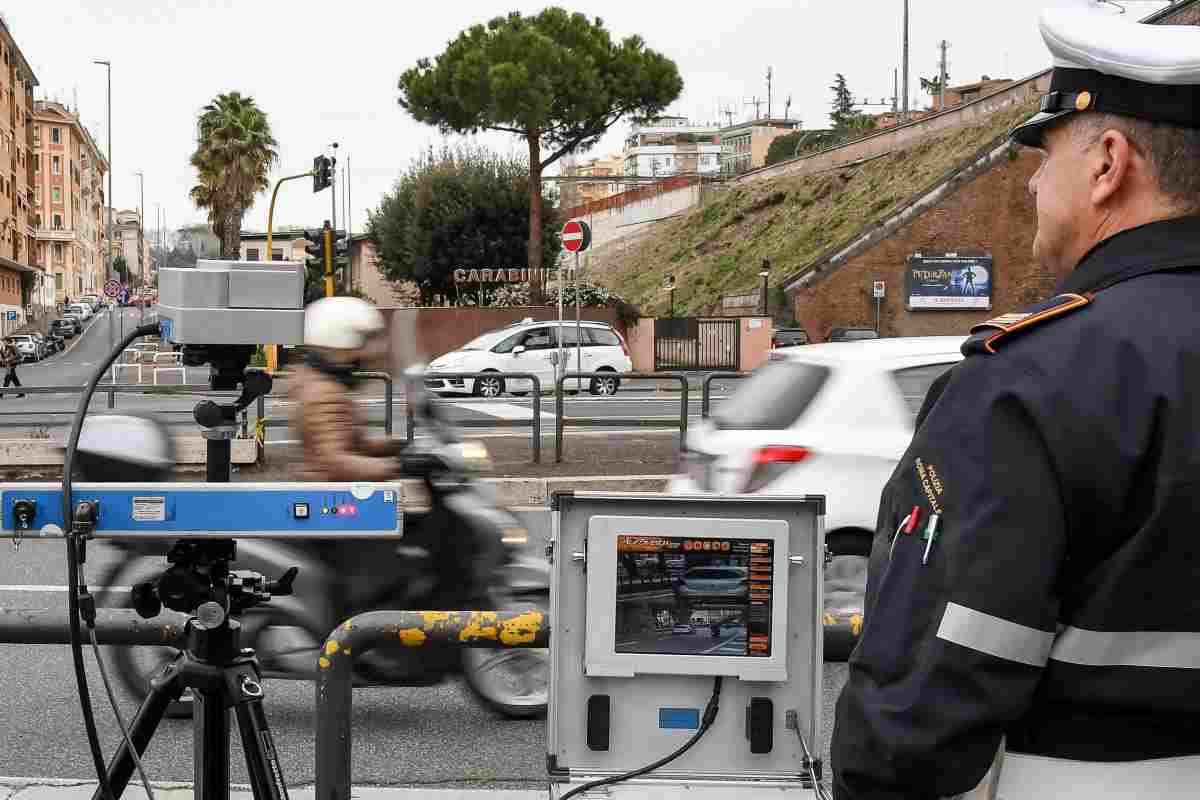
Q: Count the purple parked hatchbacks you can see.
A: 0